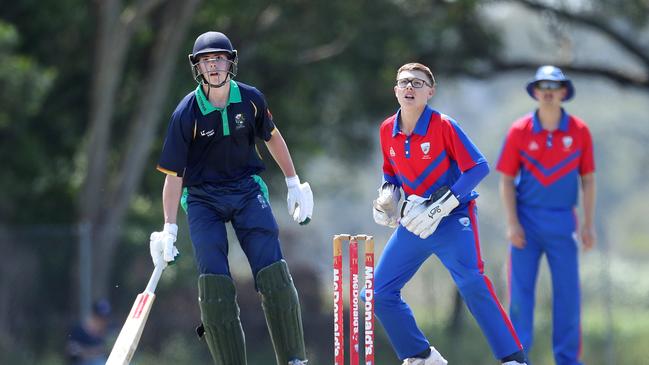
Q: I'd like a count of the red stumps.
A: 3